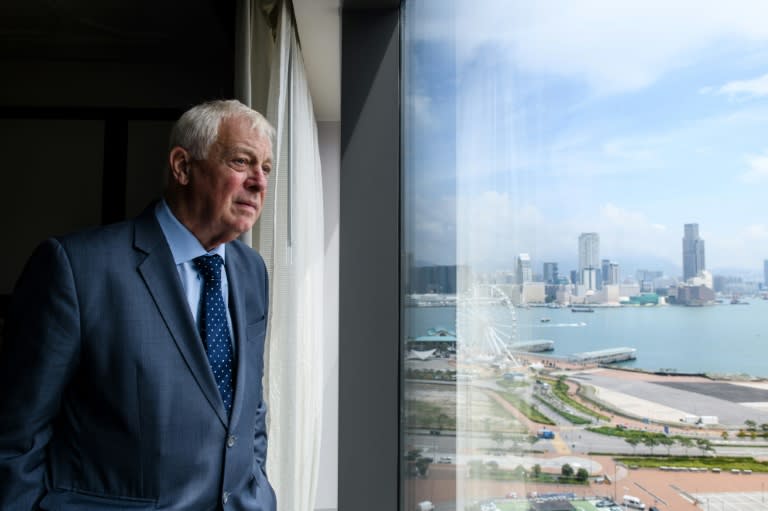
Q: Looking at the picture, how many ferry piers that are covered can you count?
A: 2